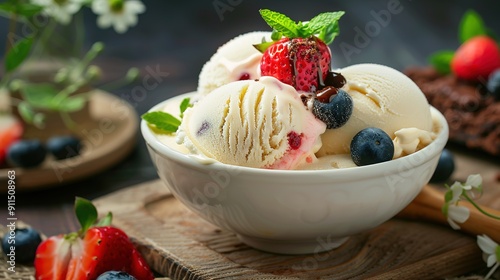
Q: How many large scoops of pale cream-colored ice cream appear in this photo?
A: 3